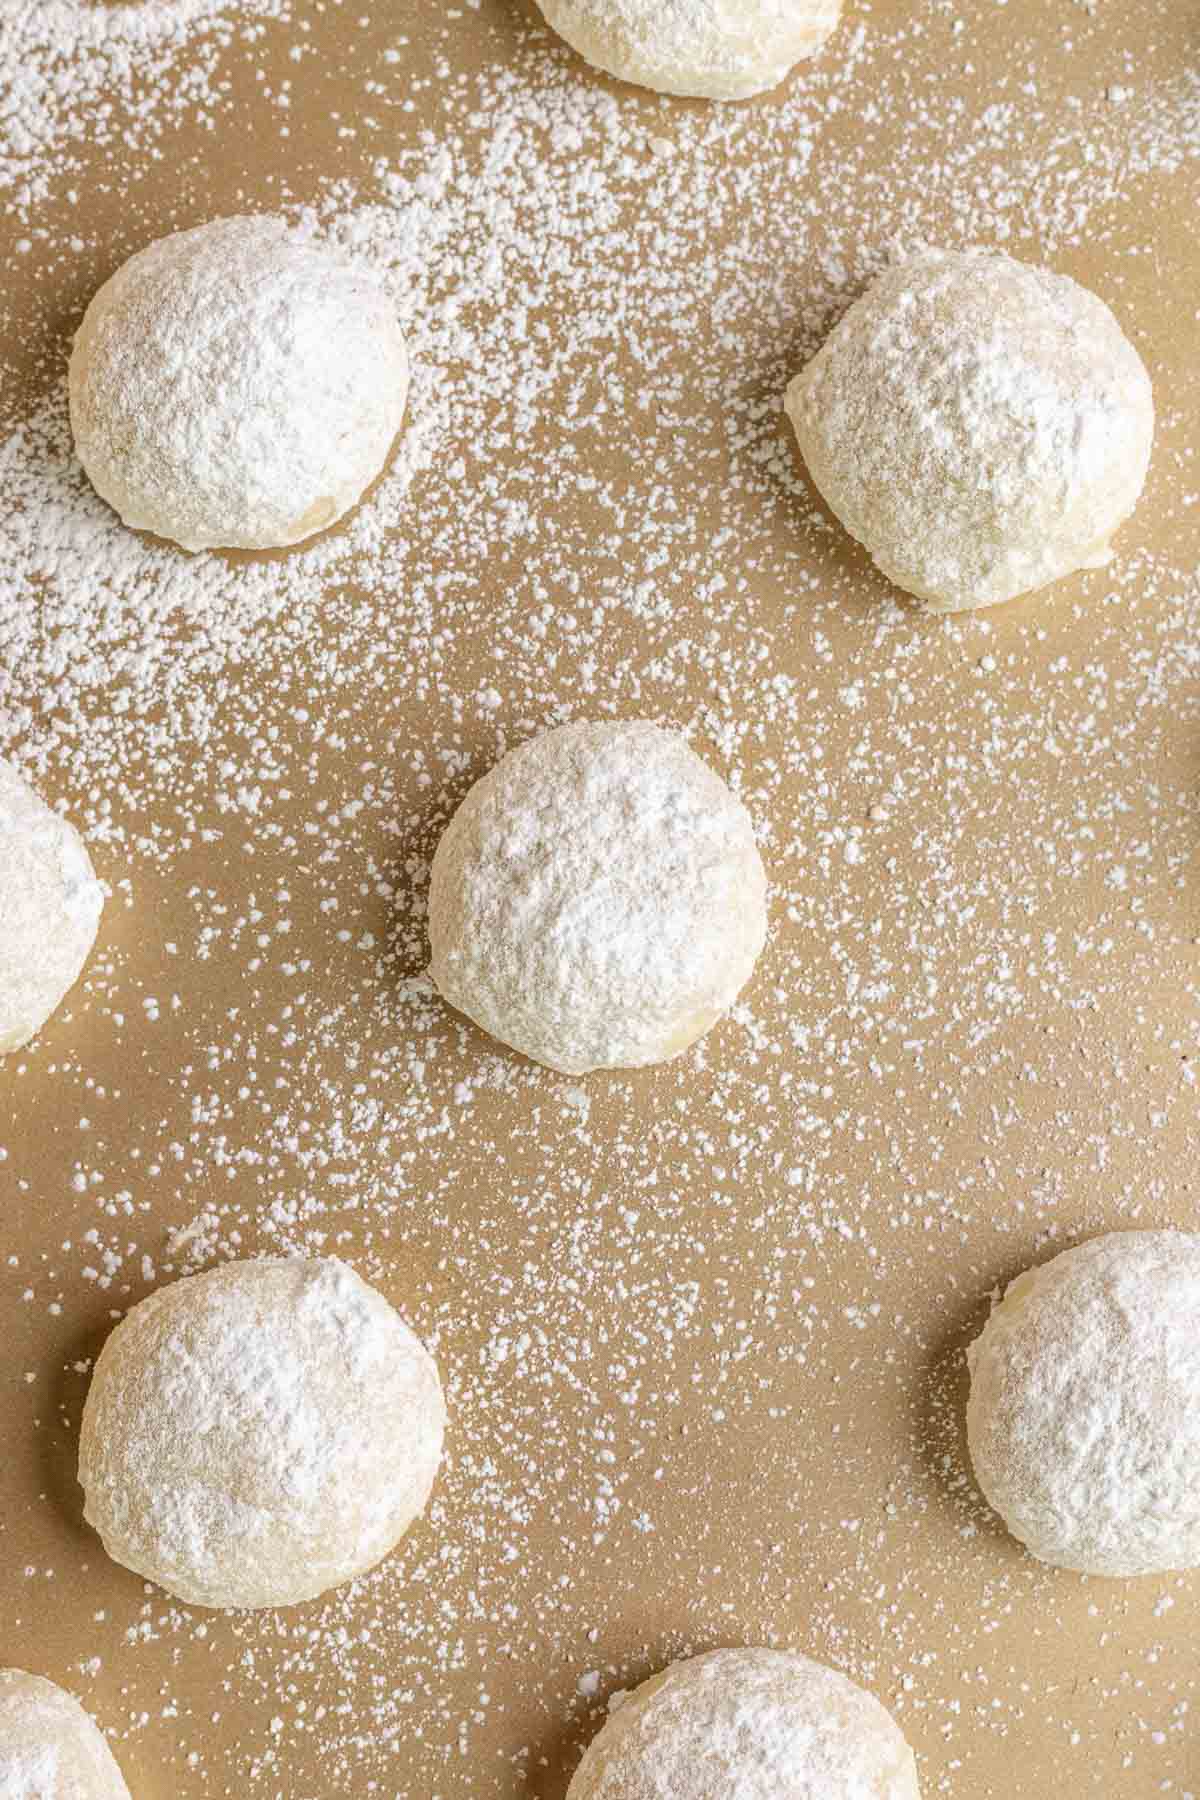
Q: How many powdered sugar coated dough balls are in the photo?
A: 9